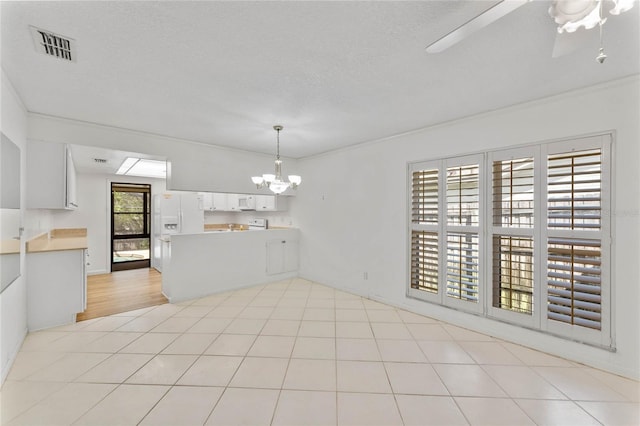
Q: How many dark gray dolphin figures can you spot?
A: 0